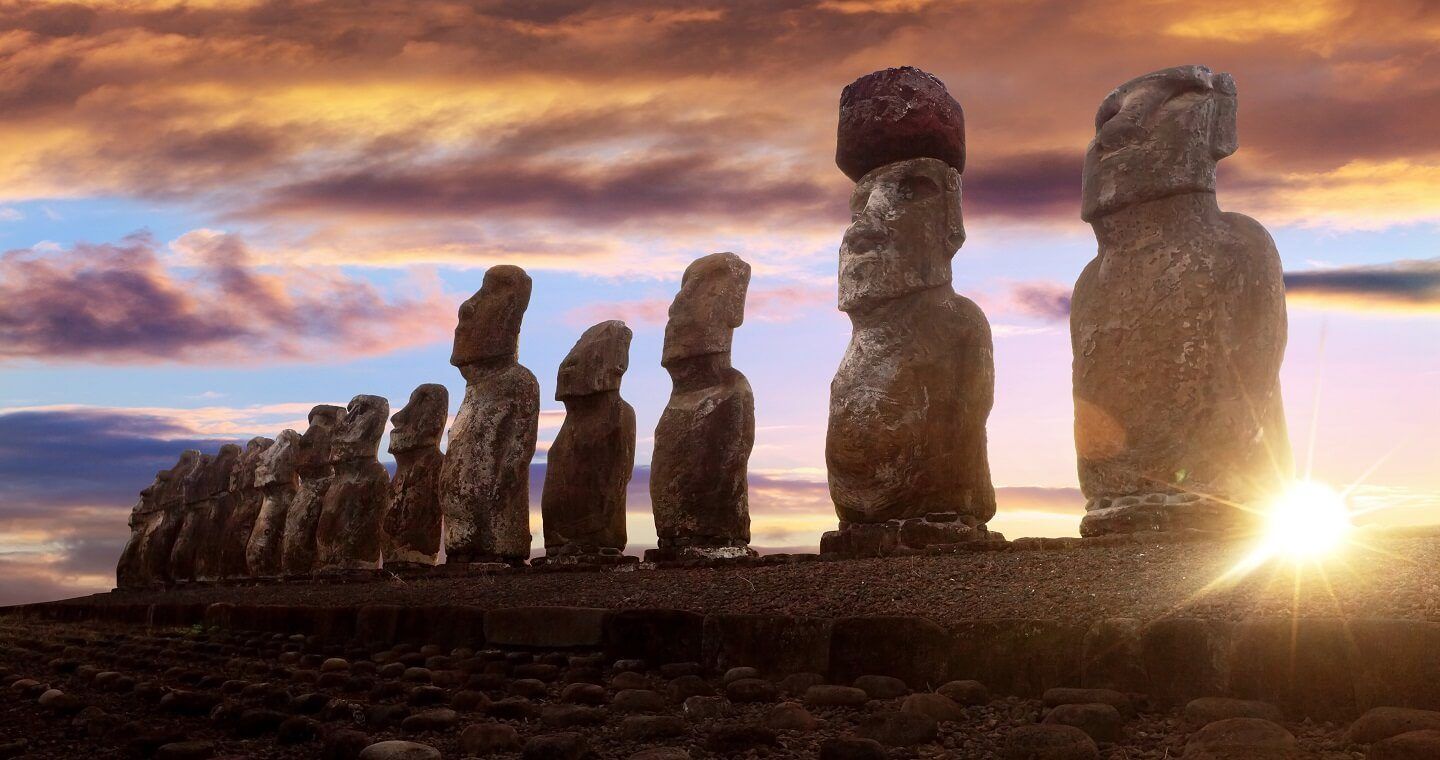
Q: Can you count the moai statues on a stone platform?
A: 15